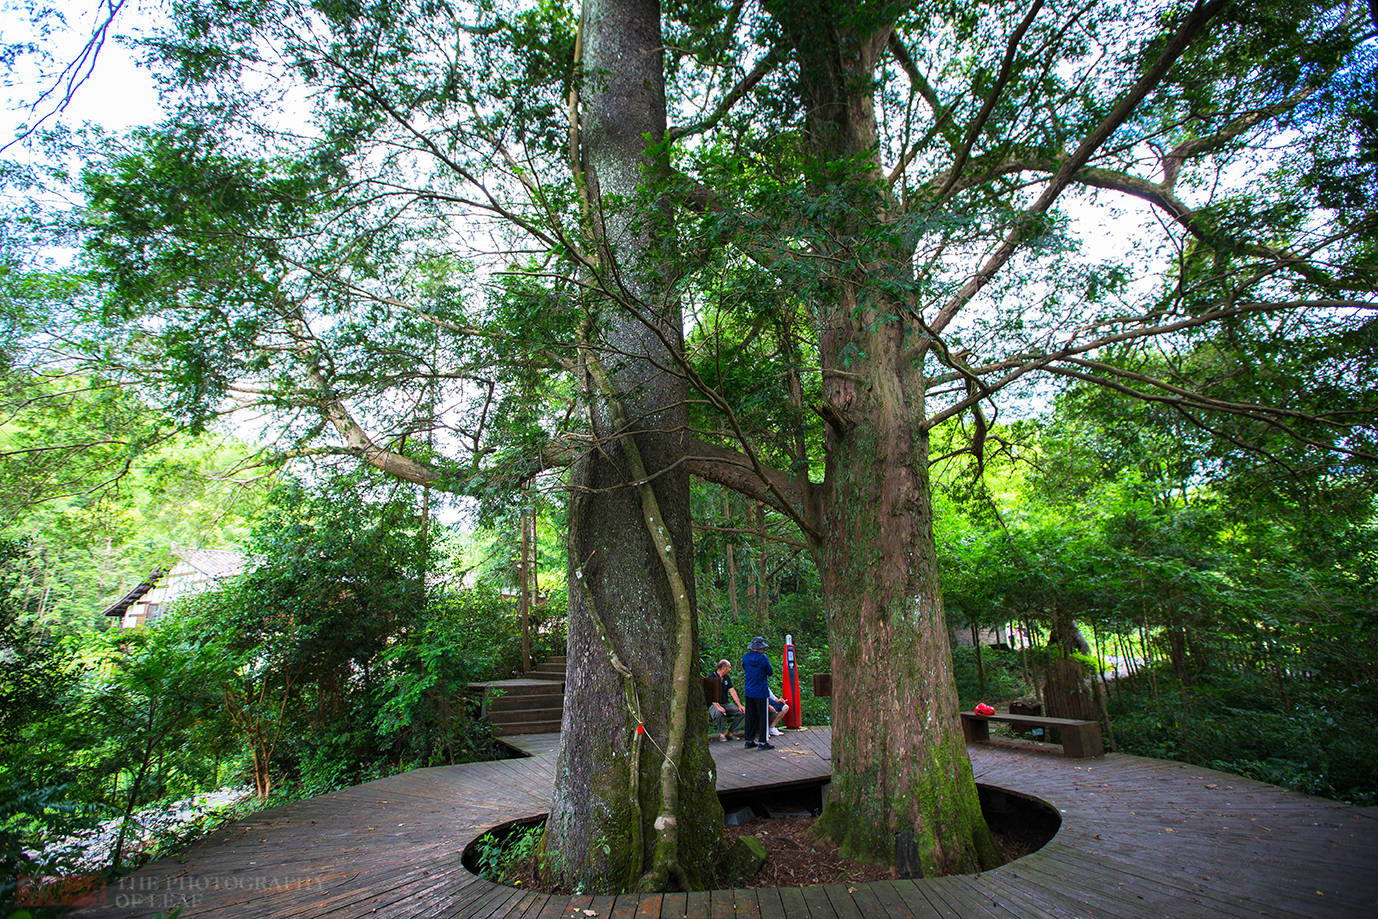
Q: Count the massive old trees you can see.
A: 2